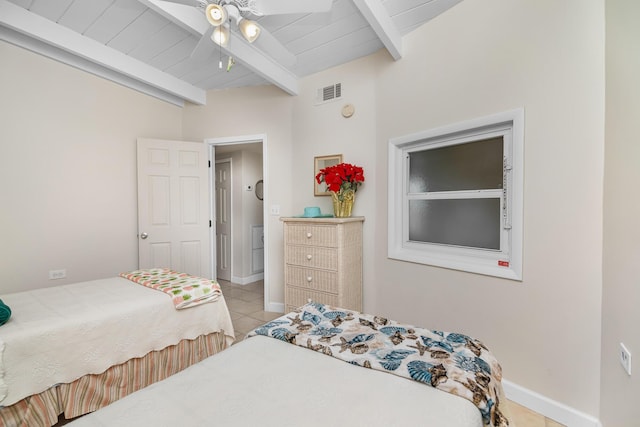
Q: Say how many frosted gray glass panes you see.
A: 2